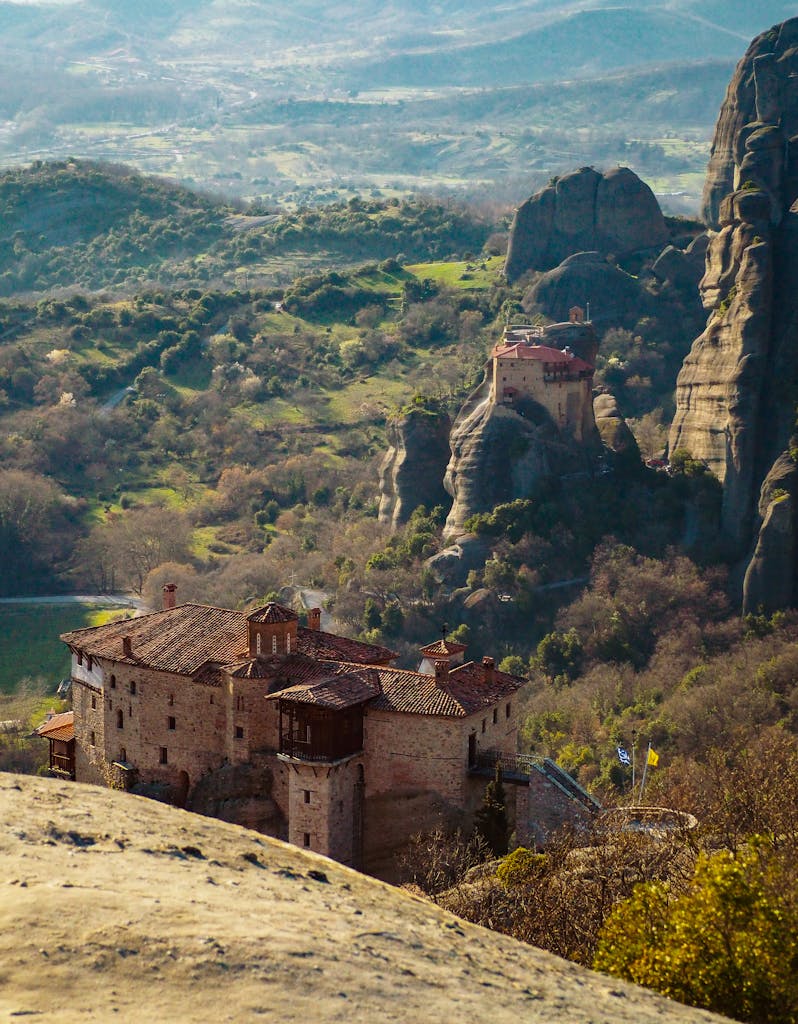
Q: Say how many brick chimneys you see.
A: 5